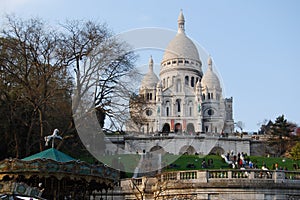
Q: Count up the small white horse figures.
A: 1